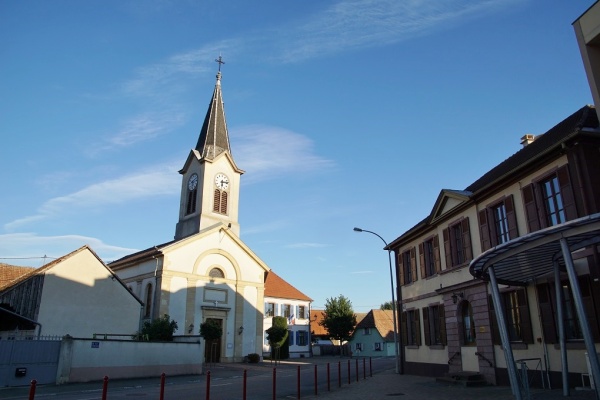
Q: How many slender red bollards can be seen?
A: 14